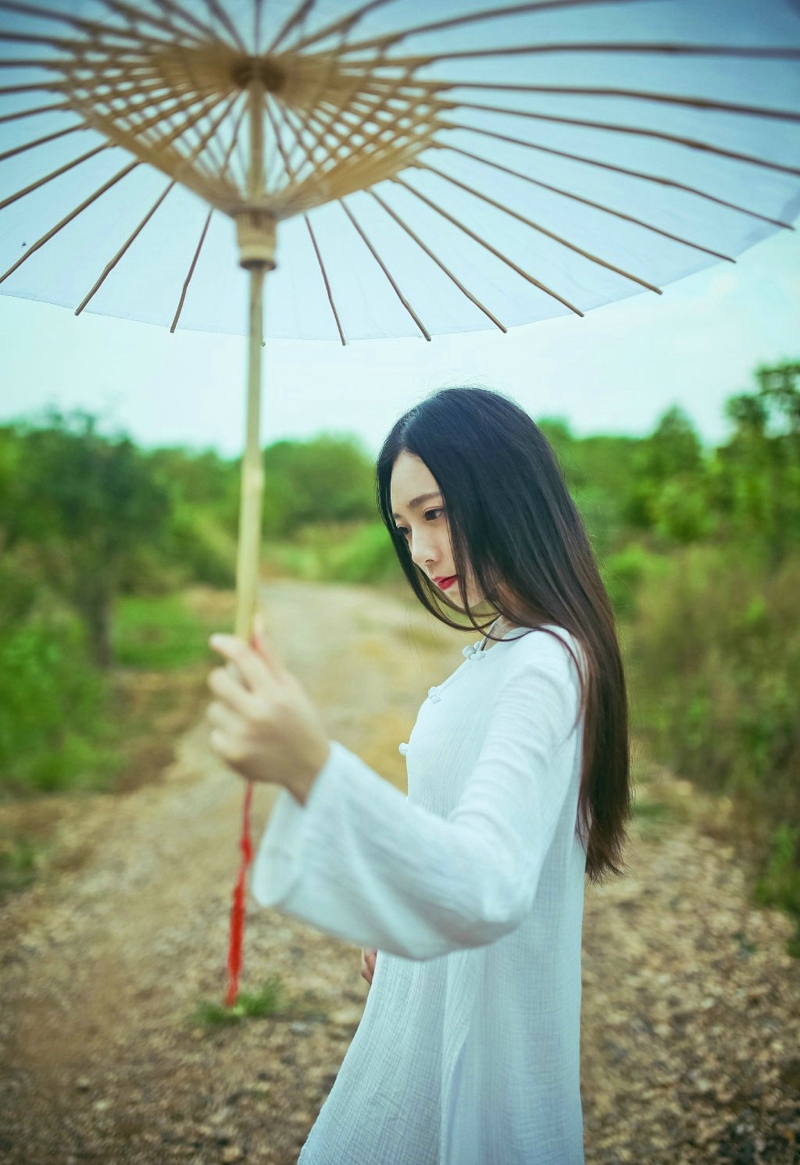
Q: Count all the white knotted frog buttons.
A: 3